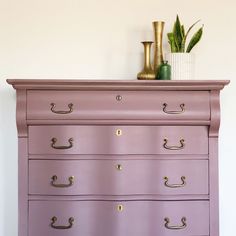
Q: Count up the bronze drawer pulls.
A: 8